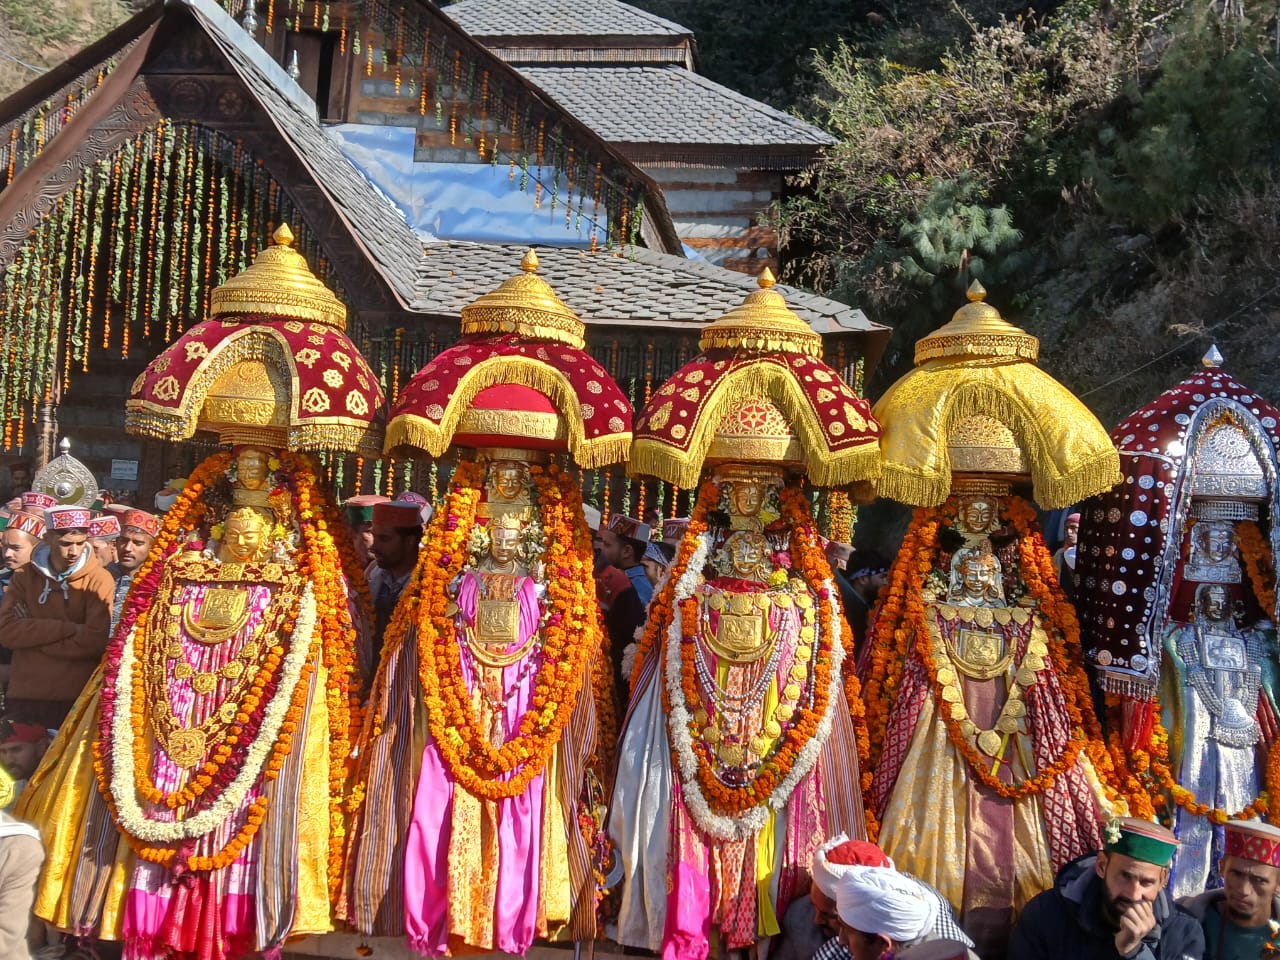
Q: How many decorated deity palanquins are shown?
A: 5